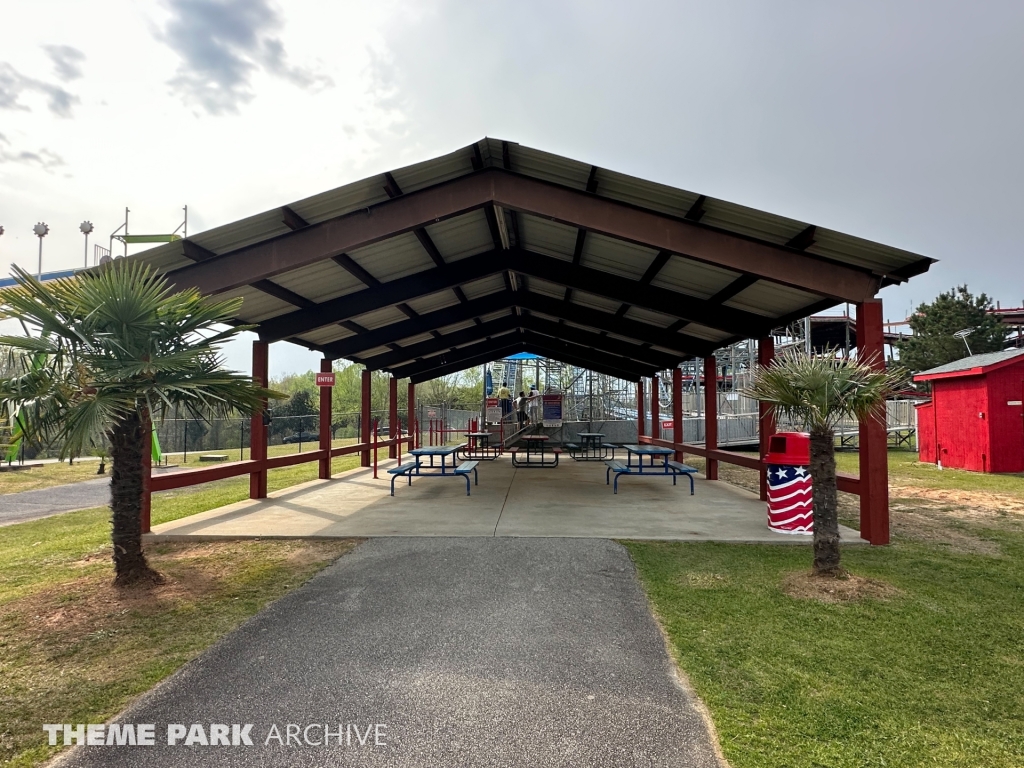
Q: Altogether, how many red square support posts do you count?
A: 12